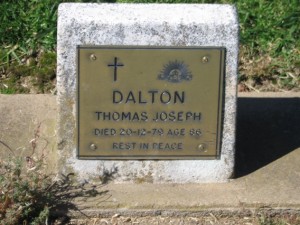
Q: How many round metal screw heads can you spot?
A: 4